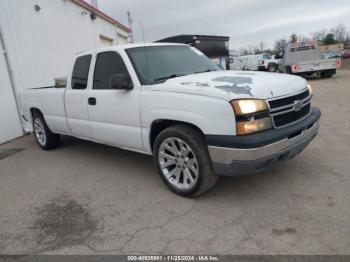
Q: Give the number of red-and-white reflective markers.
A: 2